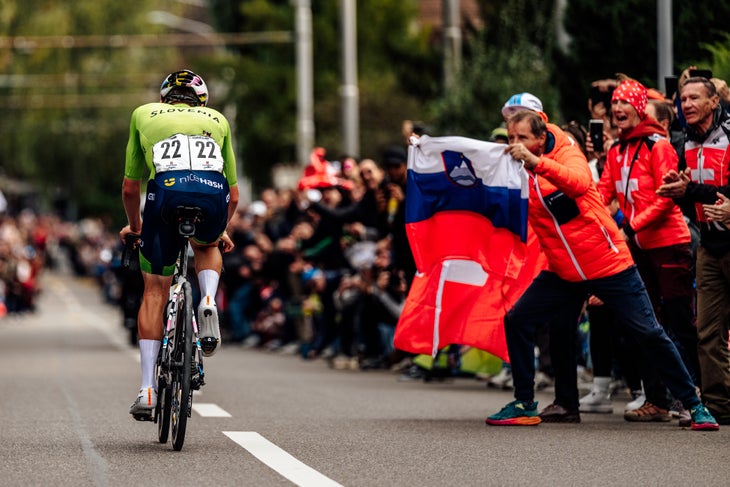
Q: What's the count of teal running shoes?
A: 2